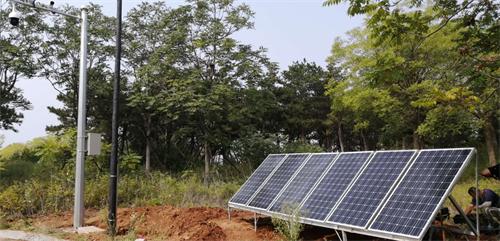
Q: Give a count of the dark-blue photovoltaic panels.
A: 6